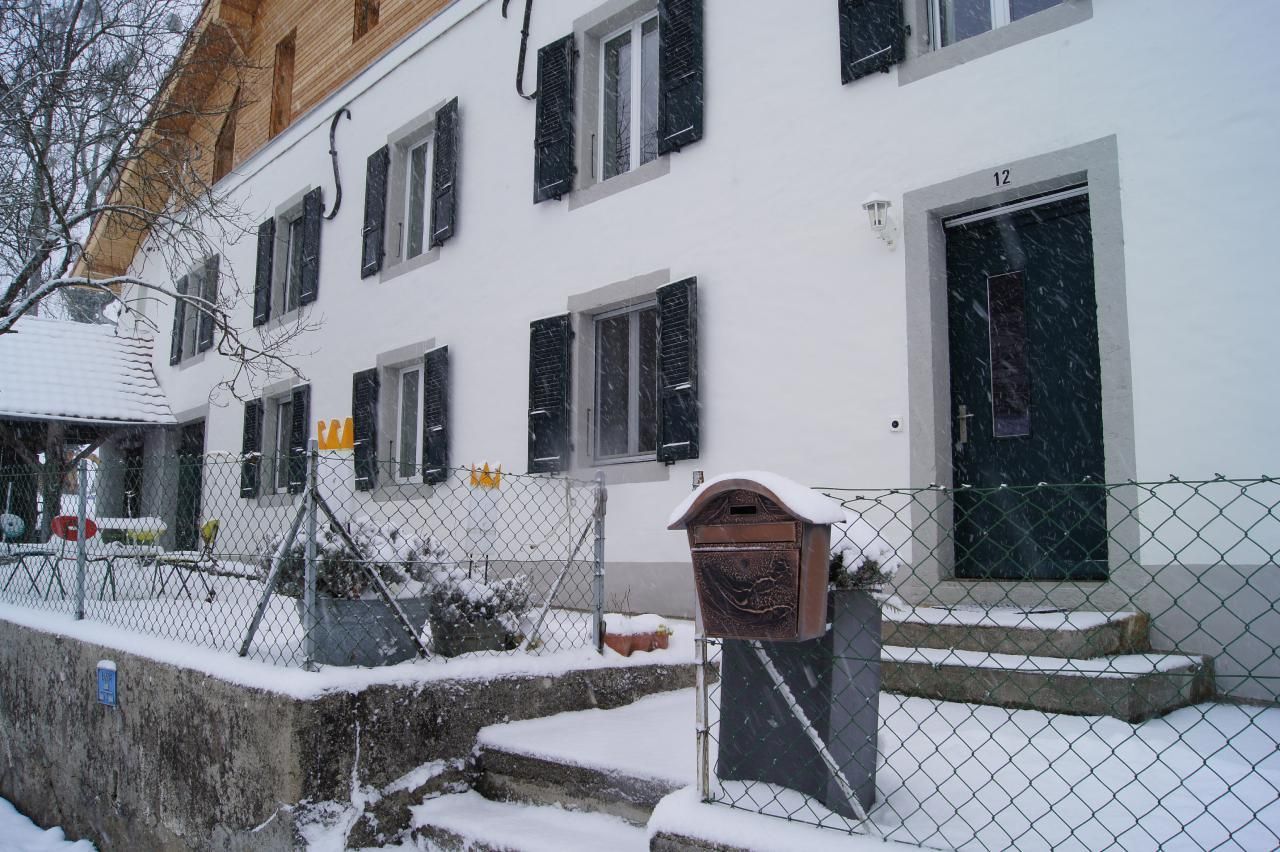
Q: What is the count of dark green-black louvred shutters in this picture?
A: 15